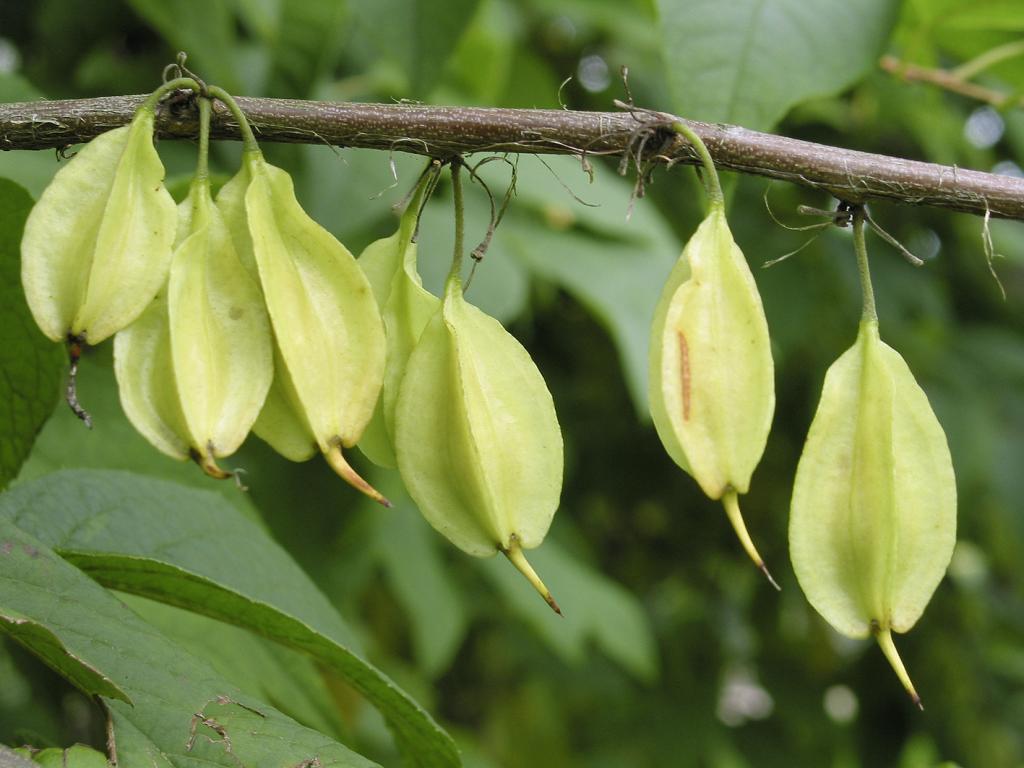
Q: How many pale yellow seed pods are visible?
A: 7